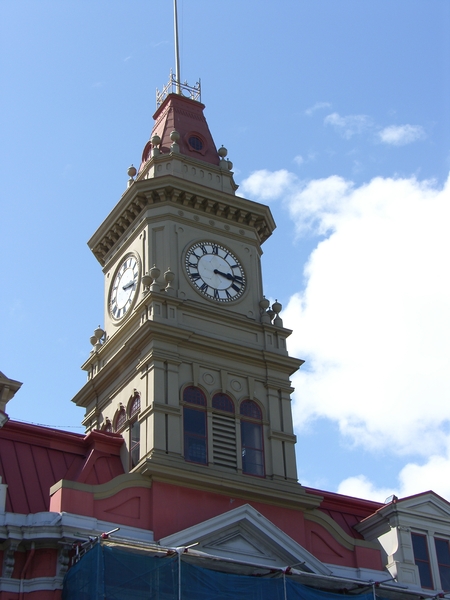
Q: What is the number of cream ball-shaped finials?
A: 13